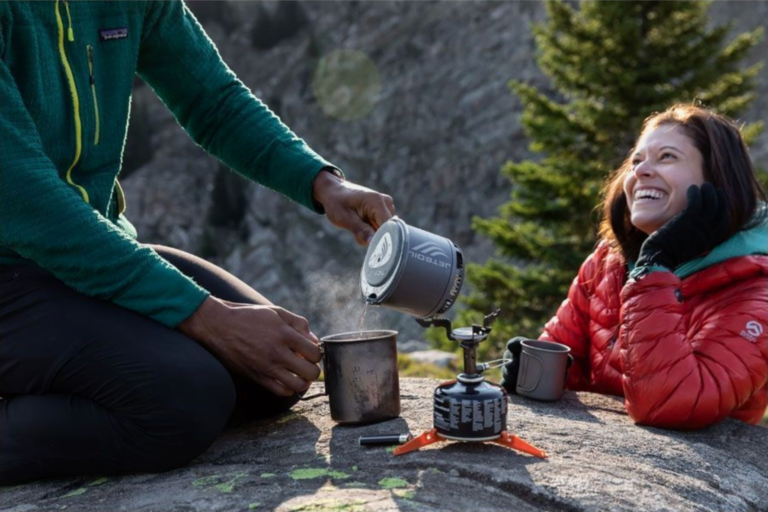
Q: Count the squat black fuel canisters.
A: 1